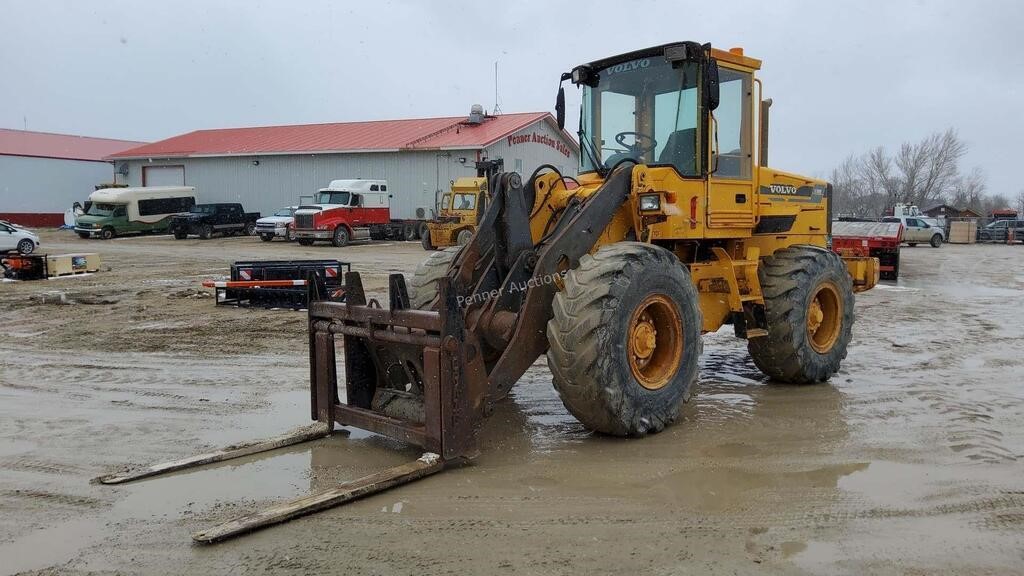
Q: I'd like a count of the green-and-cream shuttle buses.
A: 1